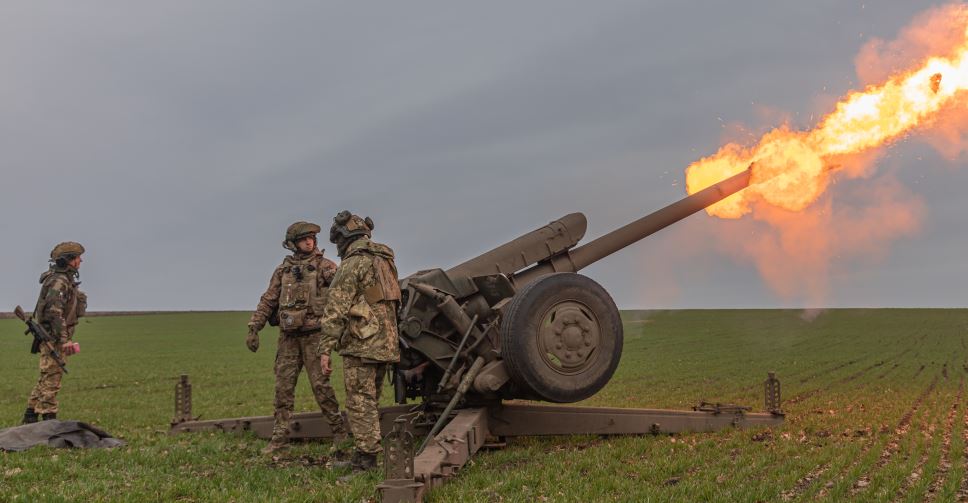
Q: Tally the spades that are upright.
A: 3